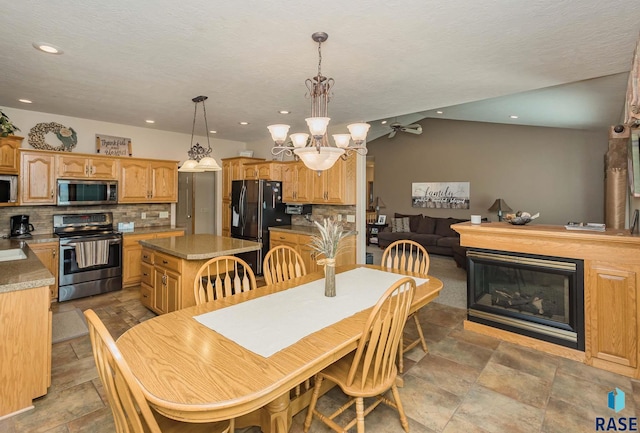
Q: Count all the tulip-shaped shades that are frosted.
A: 5